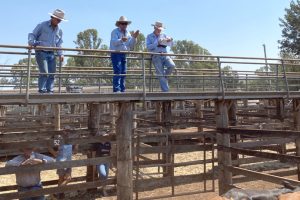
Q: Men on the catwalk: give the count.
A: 3